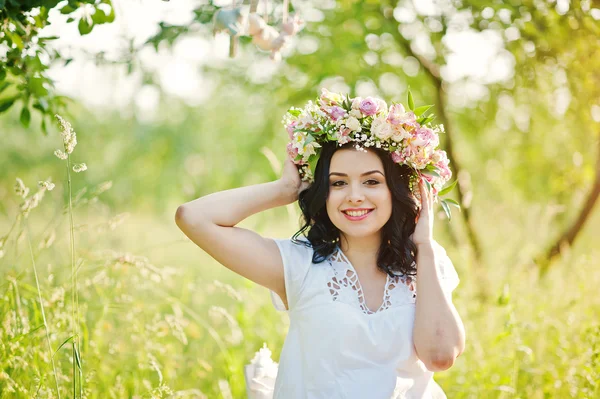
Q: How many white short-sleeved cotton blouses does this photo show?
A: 1